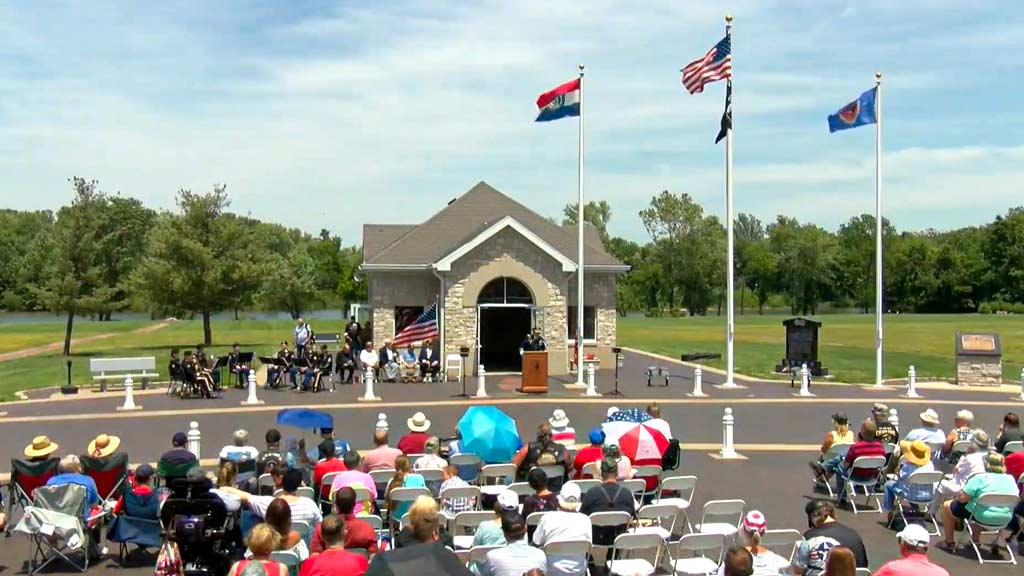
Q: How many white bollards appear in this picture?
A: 13